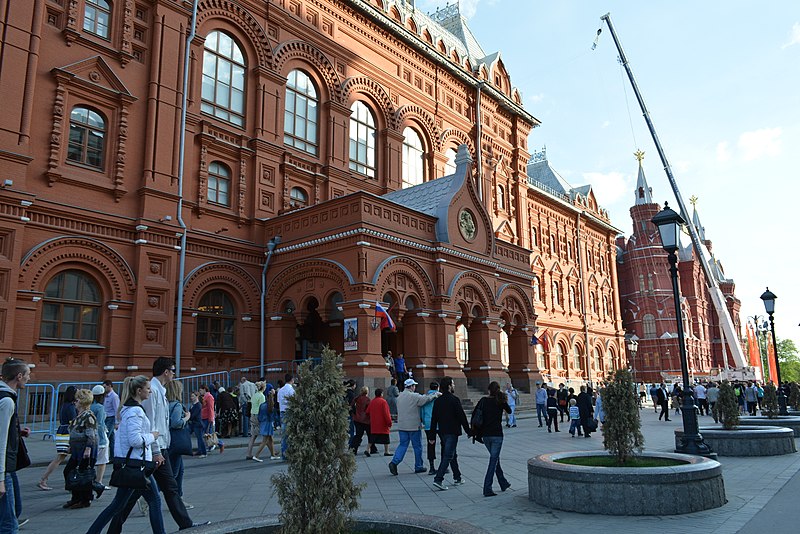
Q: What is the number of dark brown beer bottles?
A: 0